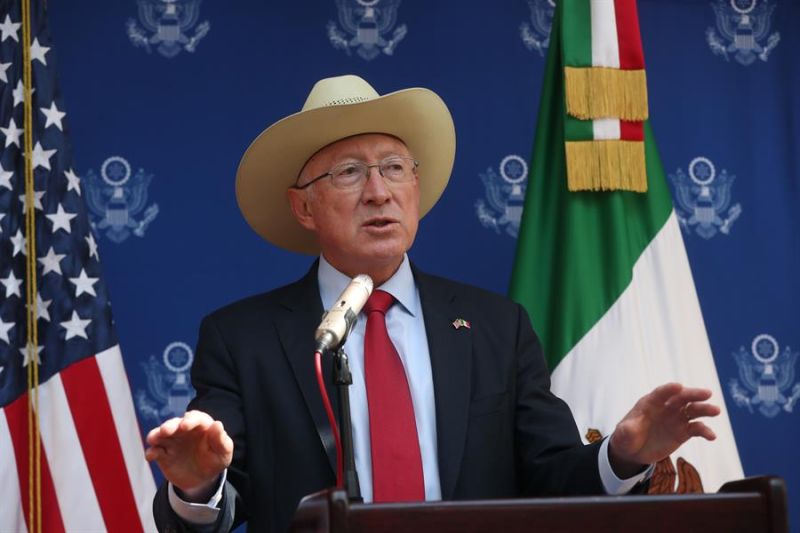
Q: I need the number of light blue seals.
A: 9